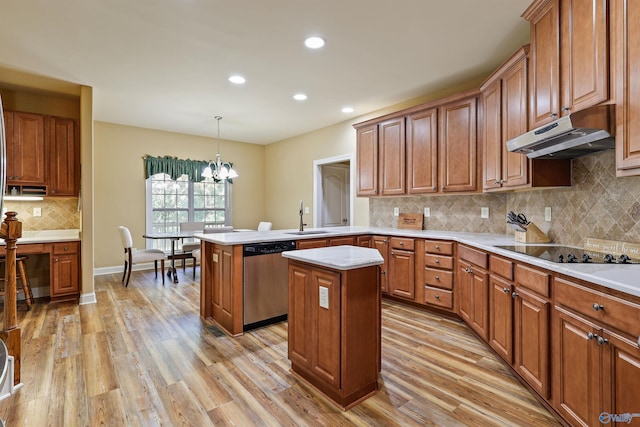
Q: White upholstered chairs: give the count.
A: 4